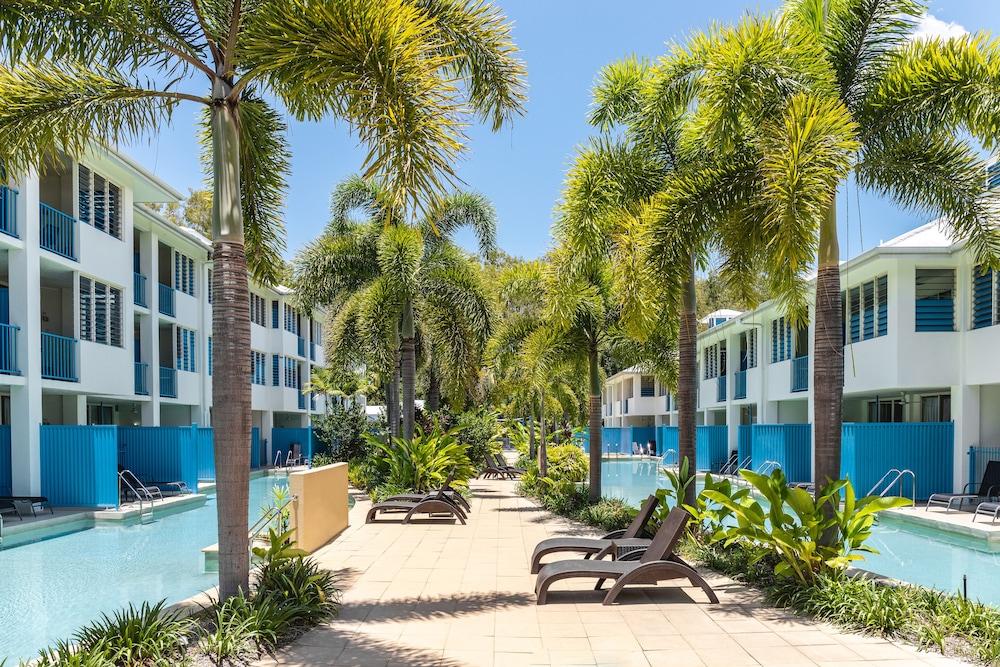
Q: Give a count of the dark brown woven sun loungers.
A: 6